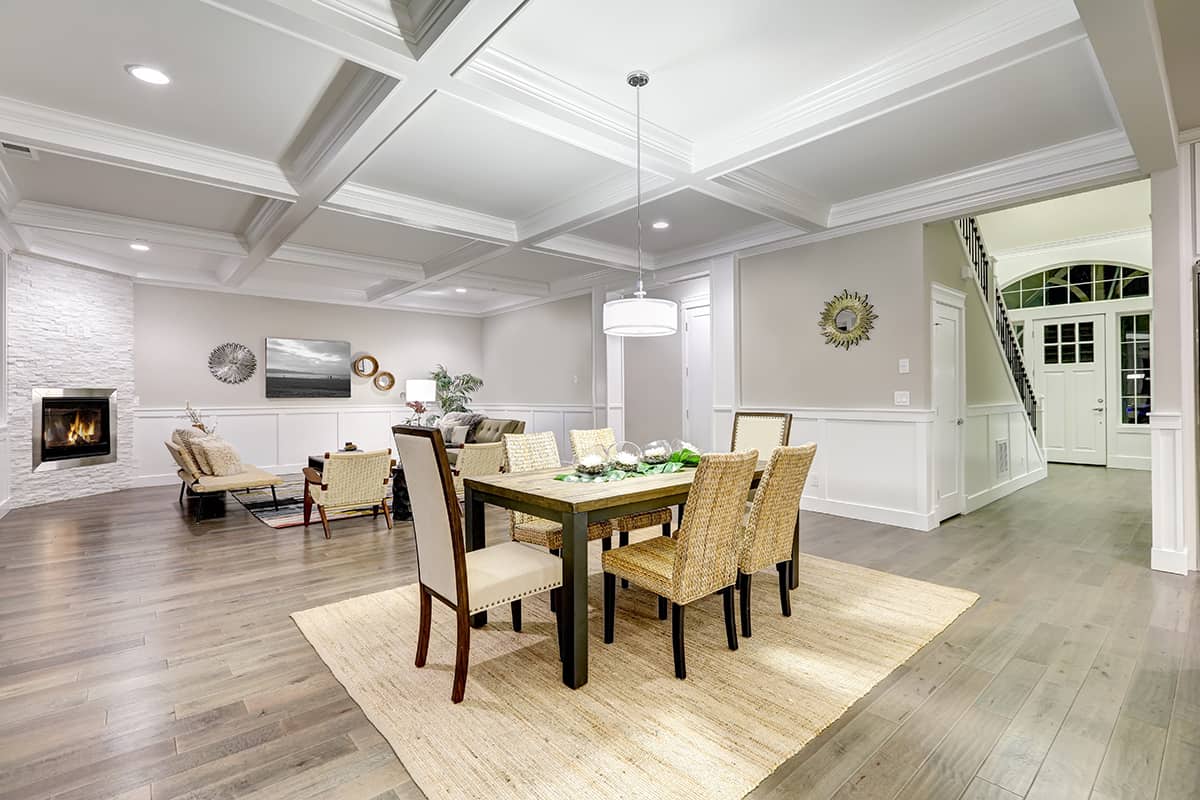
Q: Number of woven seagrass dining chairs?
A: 4